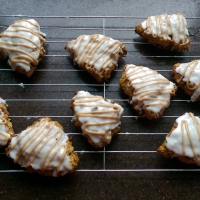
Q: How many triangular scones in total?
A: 9